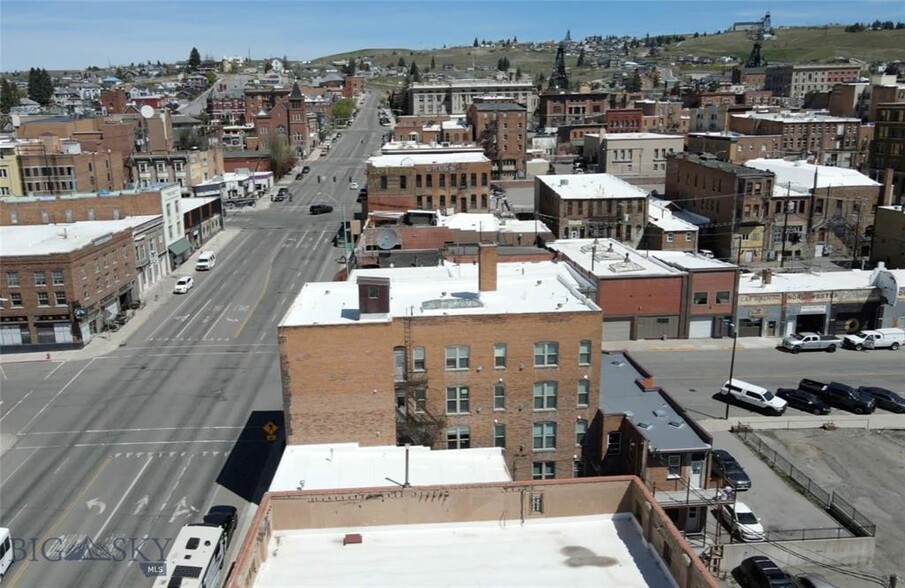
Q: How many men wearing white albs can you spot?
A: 0